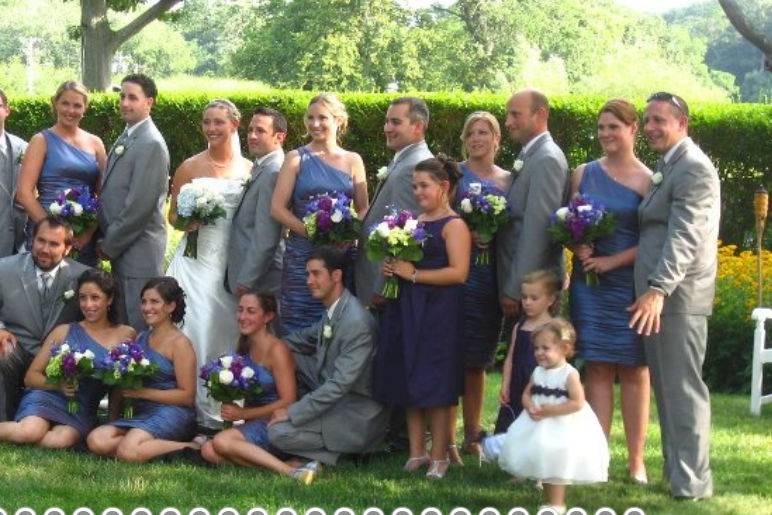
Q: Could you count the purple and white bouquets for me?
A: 8